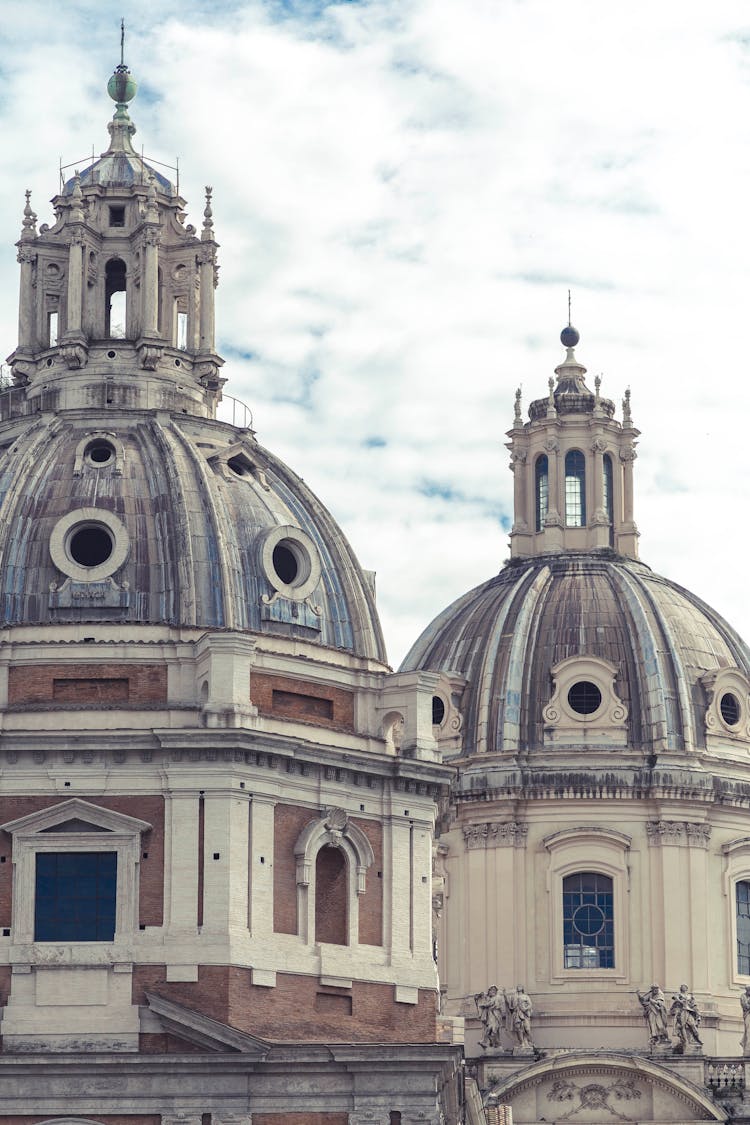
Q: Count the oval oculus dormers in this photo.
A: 7